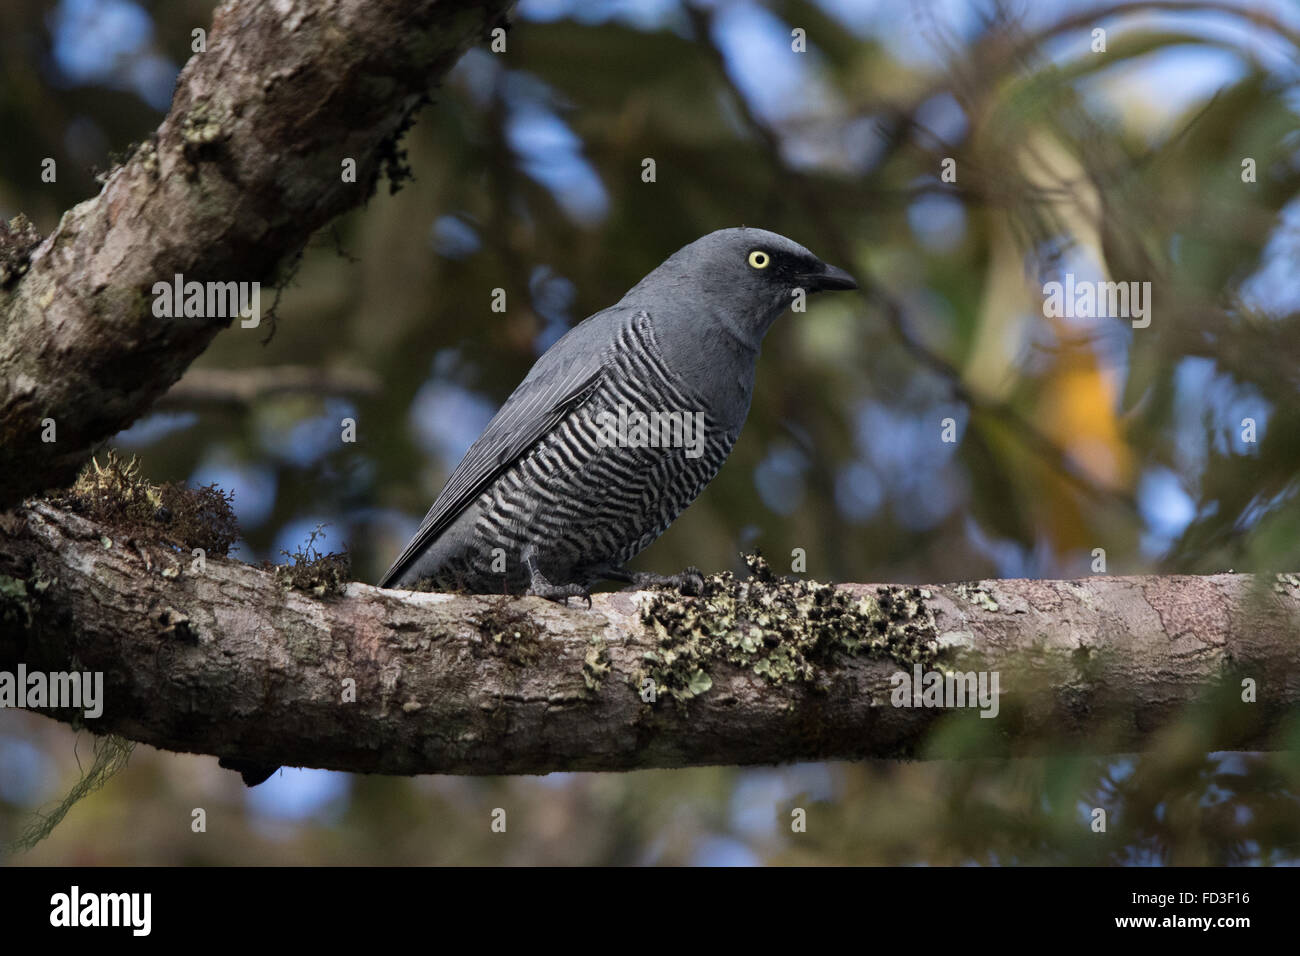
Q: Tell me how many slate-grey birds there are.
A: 1